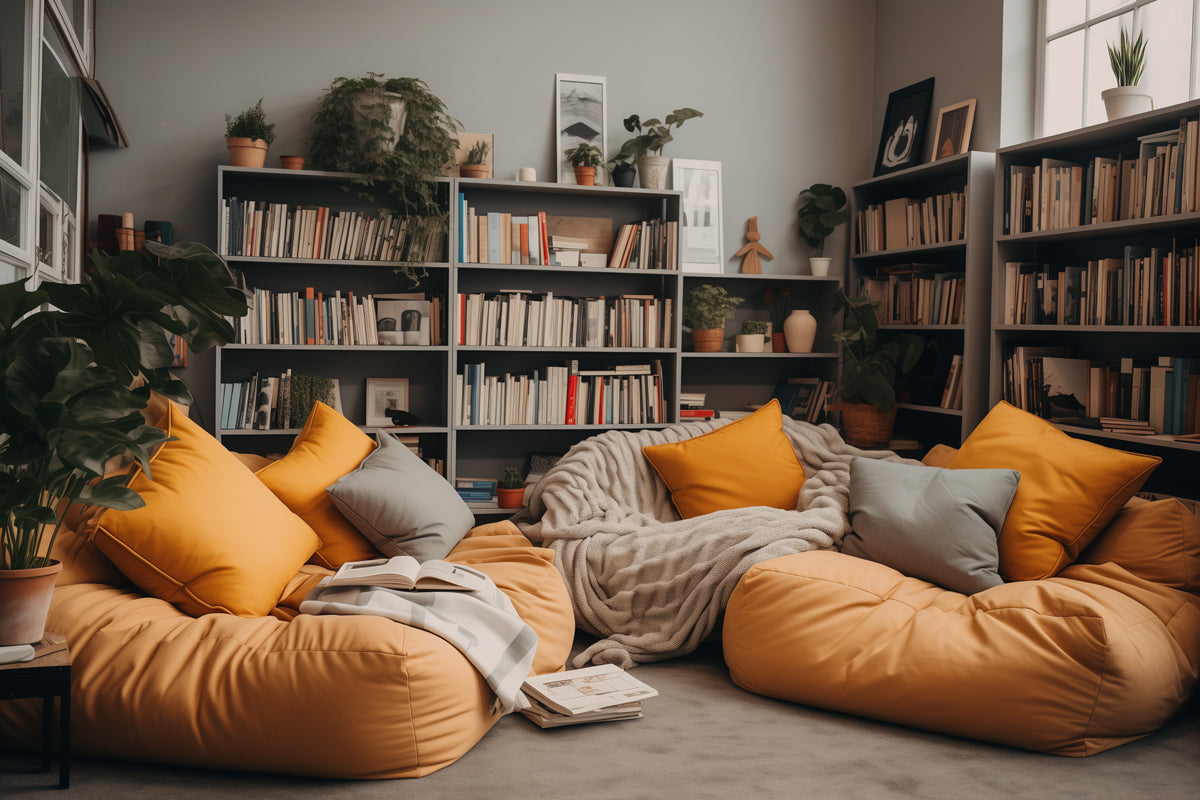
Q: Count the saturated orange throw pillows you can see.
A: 4